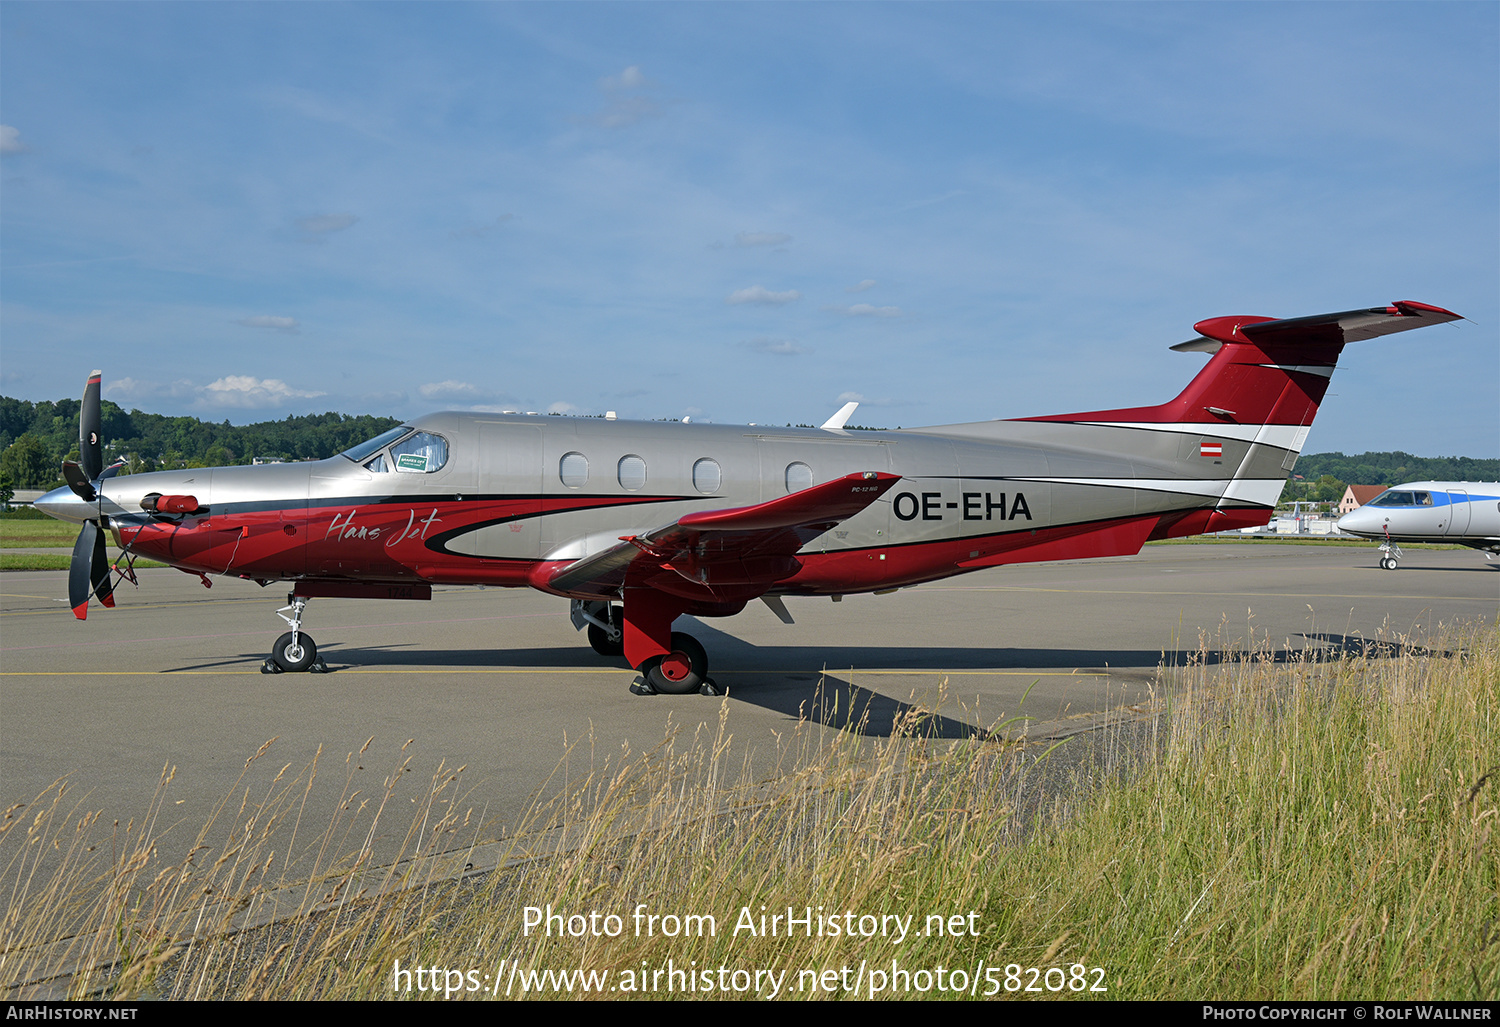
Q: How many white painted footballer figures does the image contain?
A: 0